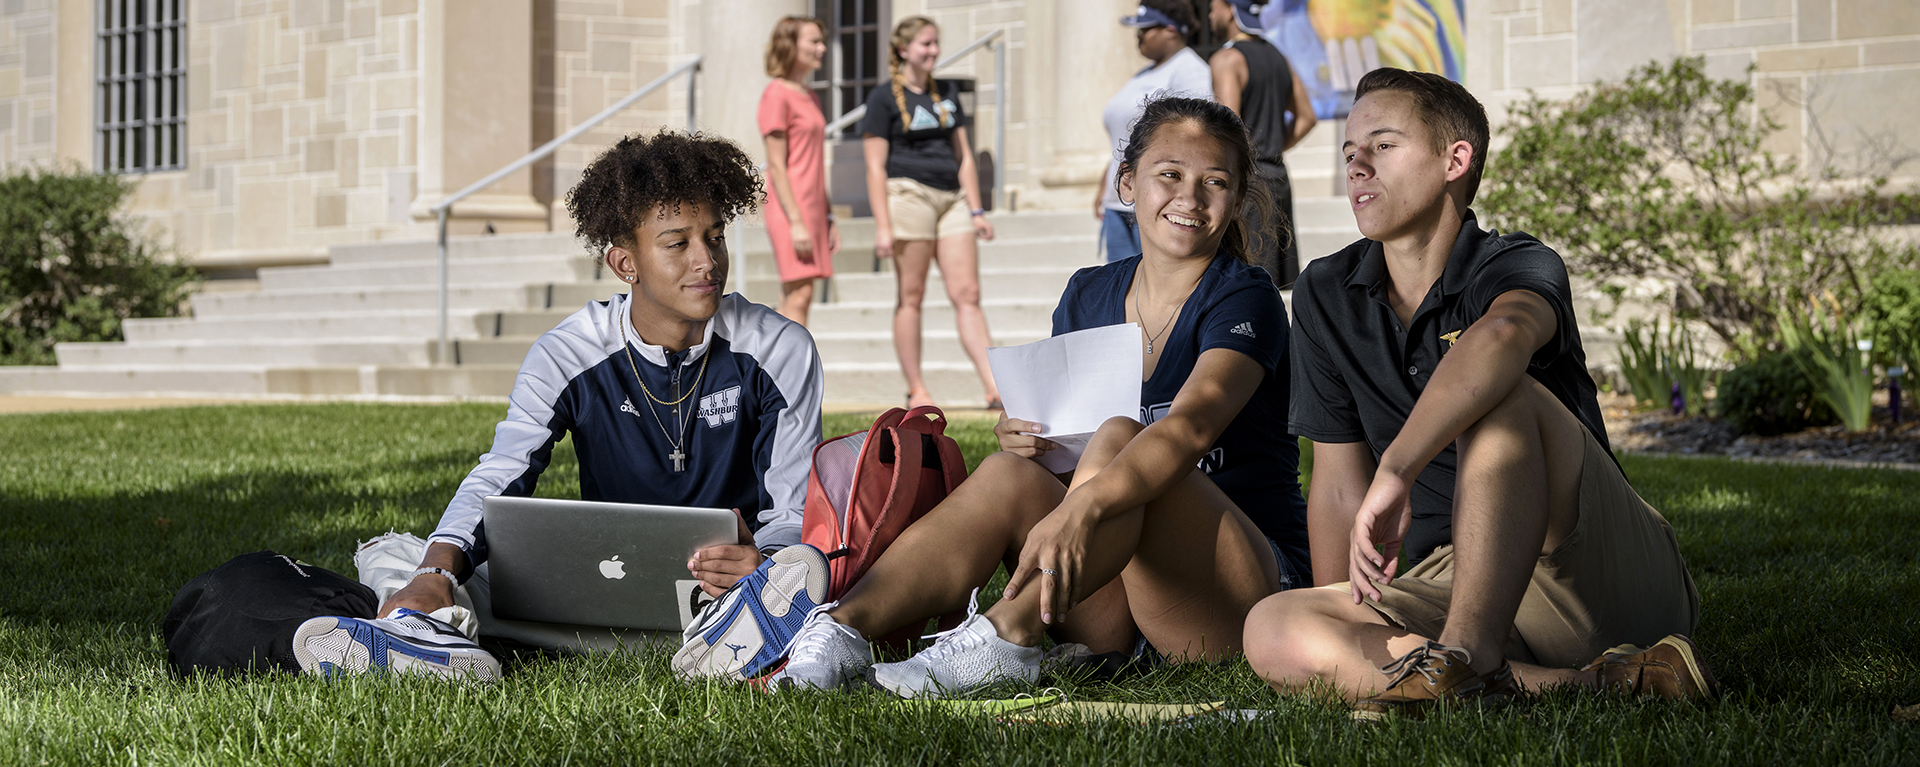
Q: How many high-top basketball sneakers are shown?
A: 2